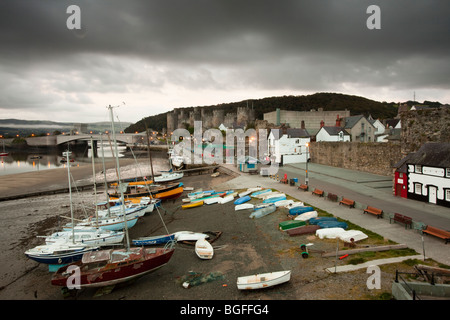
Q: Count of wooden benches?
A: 8